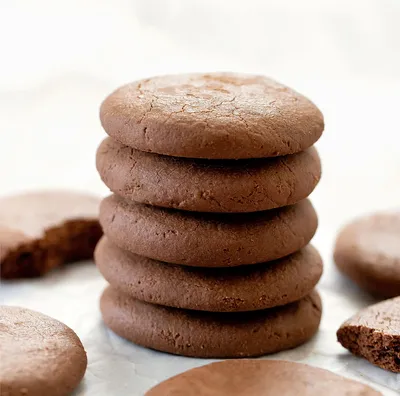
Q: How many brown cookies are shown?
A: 10